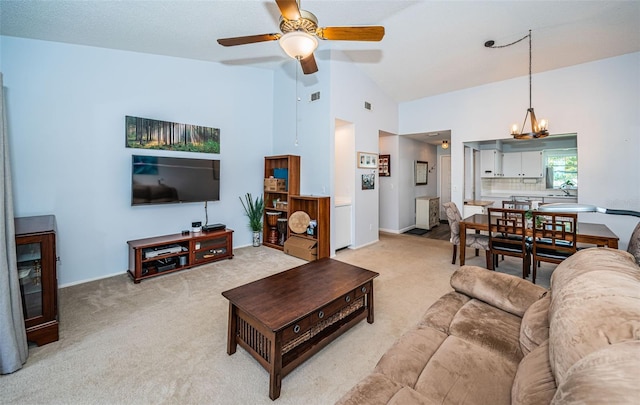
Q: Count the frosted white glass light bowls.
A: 1